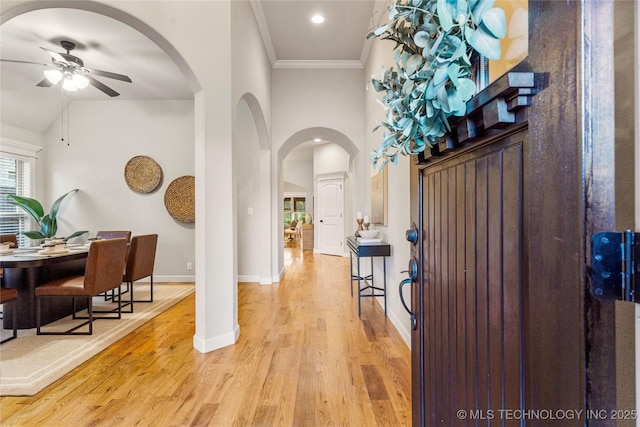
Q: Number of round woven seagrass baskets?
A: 2